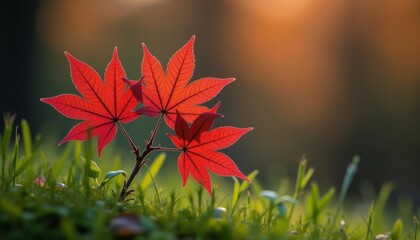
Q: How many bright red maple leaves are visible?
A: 3